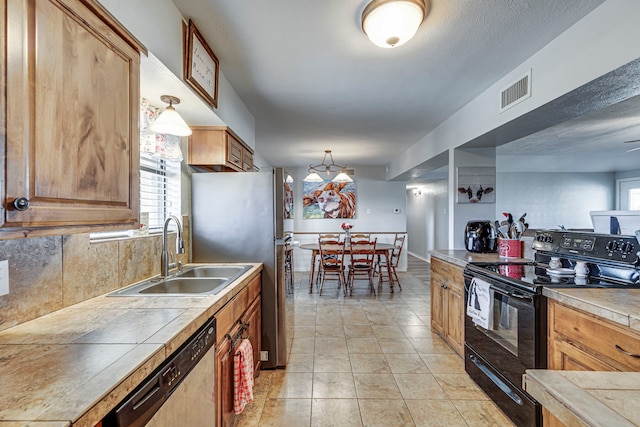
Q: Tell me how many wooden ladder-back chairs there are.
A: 5